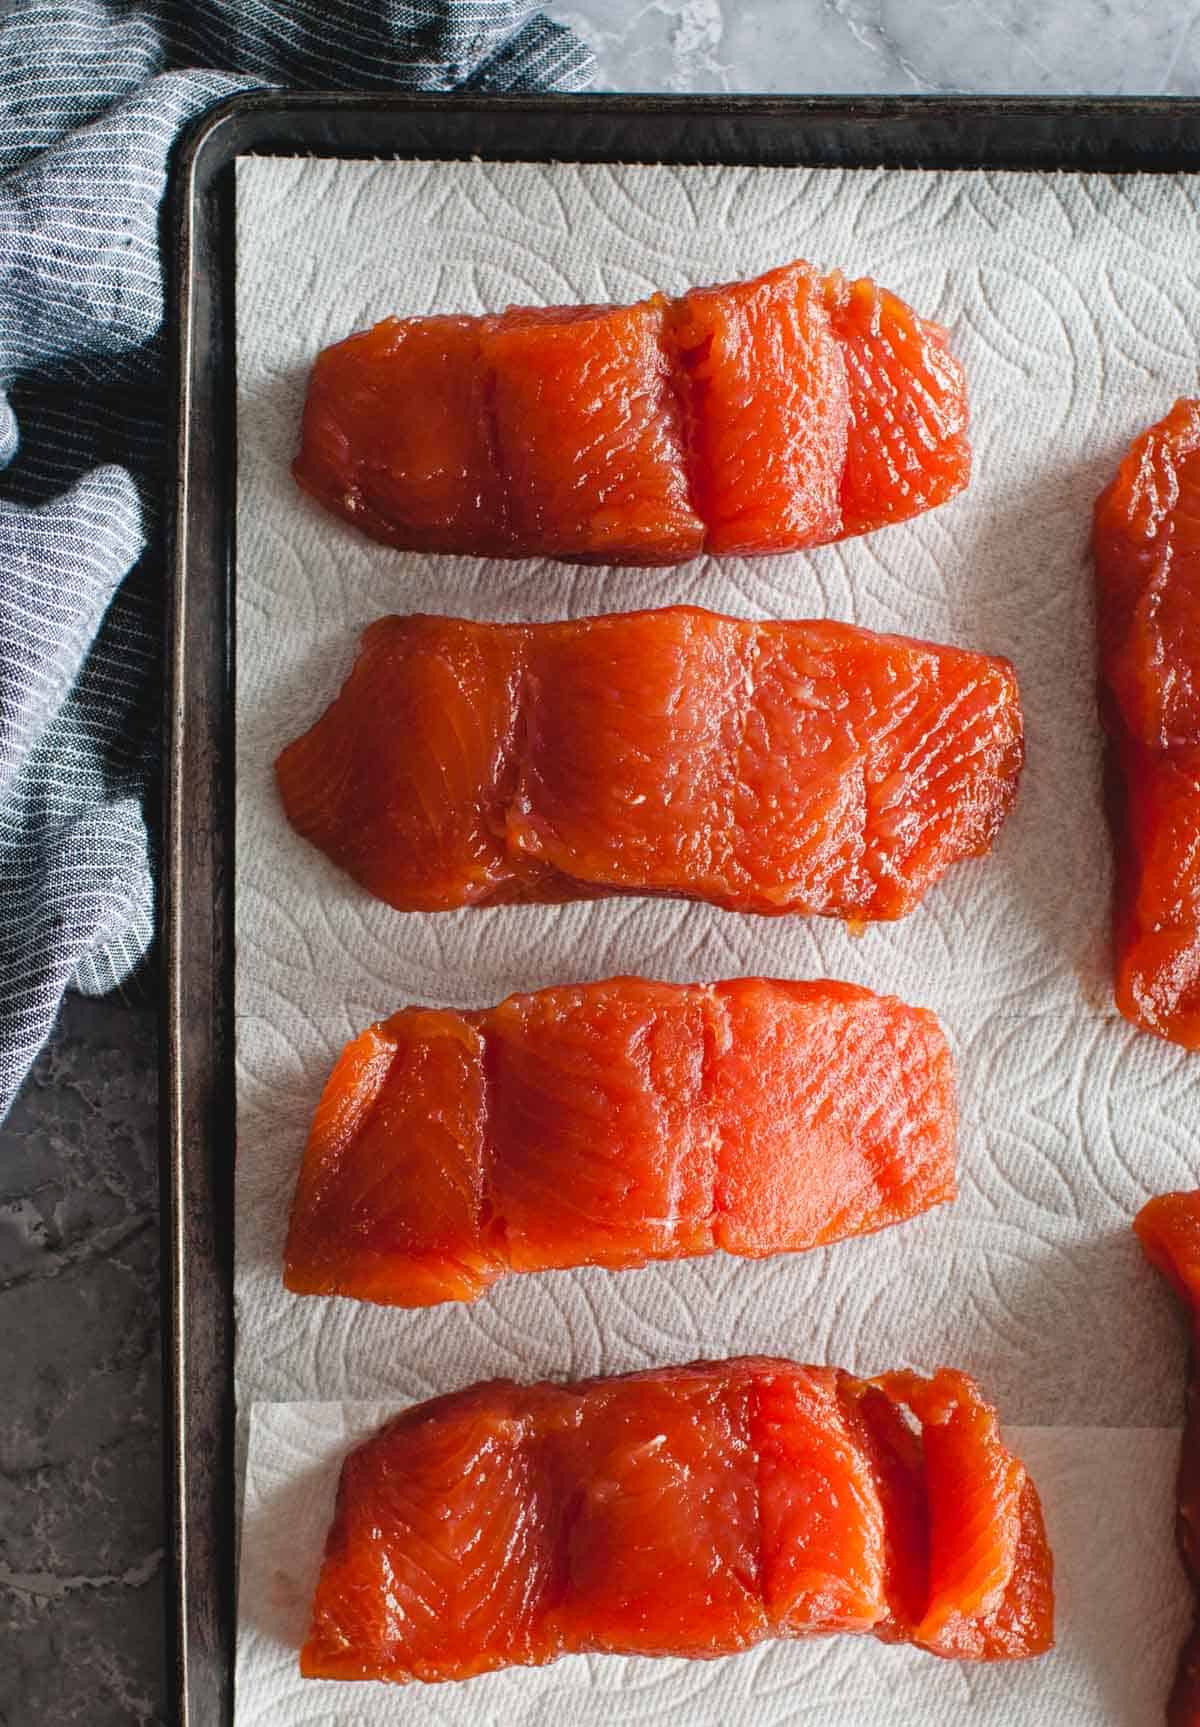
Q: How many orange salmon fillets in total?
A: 6